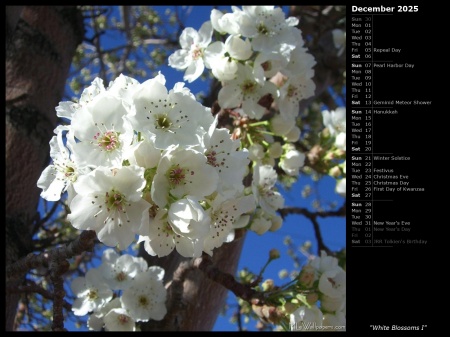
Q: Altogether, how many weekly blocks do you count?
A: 5